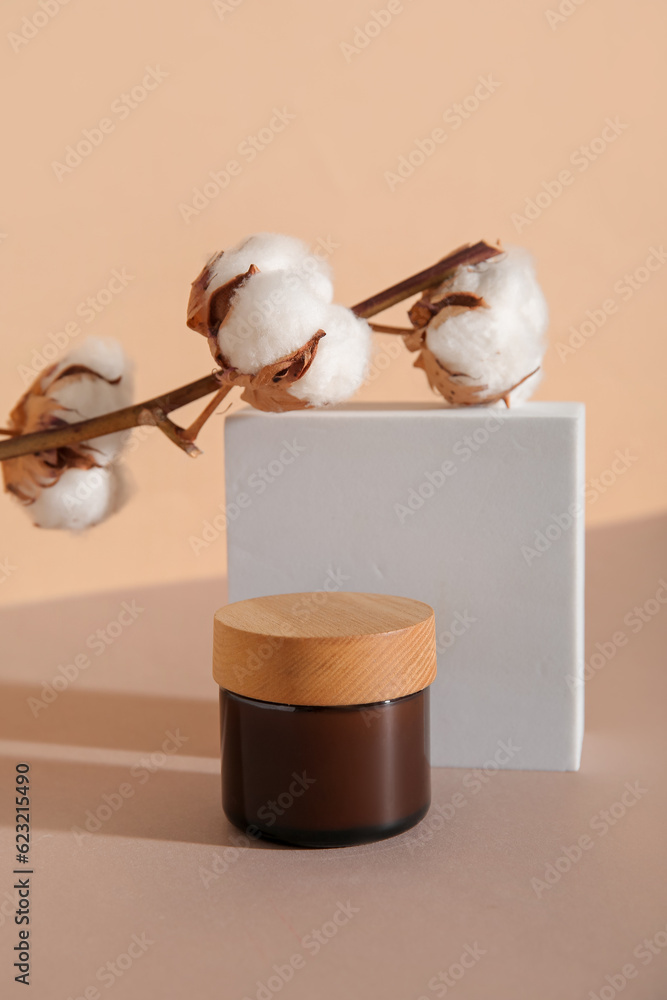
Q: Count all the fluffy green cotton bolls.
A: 0